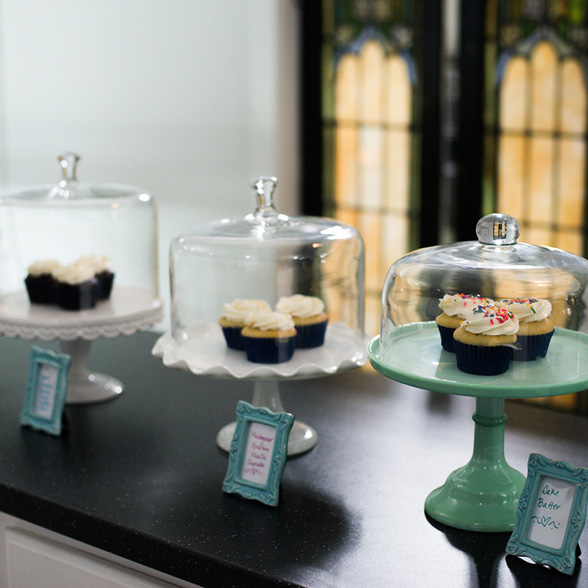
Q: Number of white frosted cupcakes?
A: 9